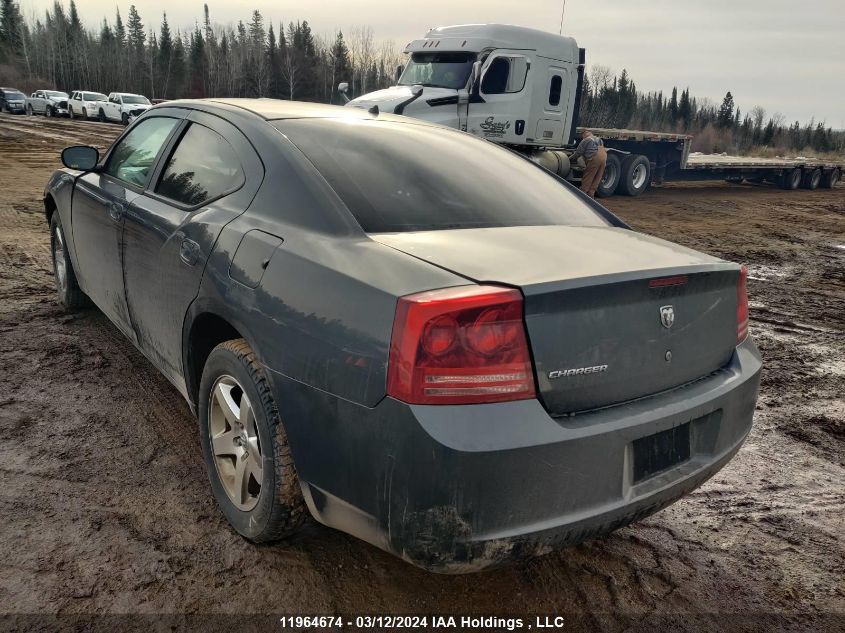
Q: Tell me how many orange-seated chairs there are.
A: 0